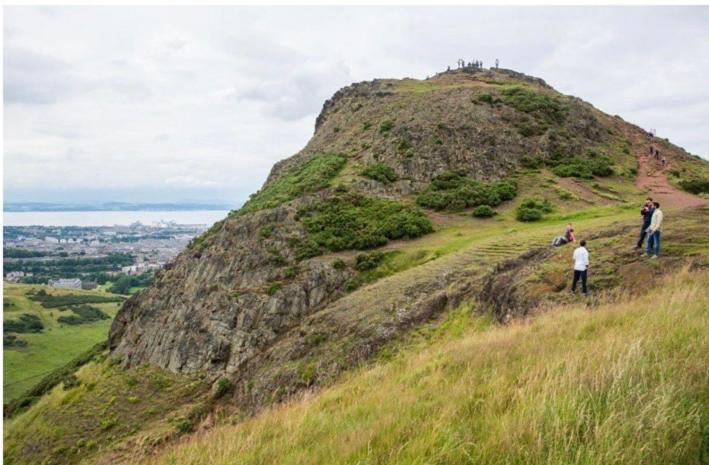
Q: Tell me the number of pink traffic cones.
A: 0